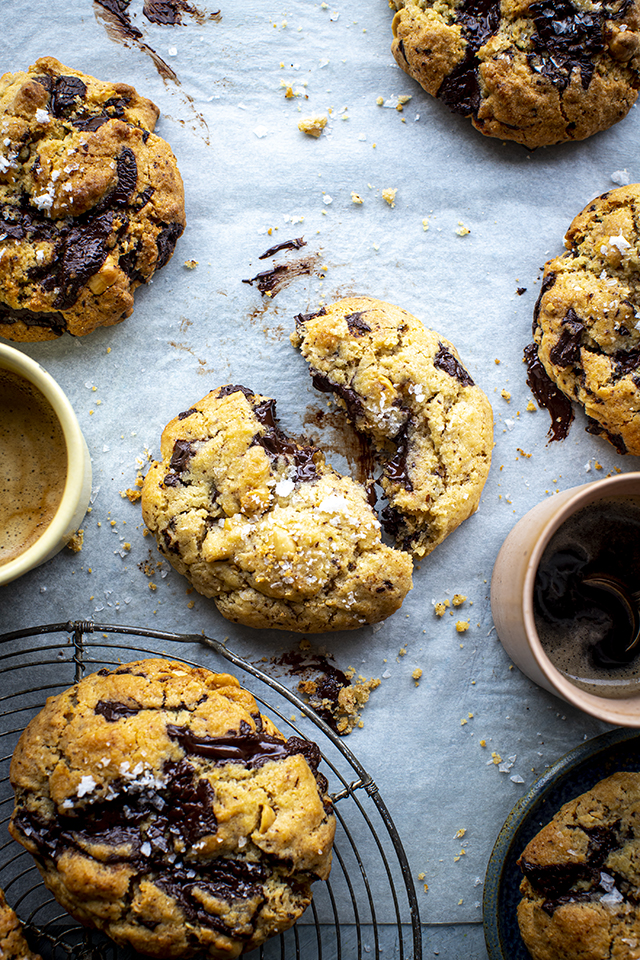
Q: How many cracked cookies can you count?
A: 1